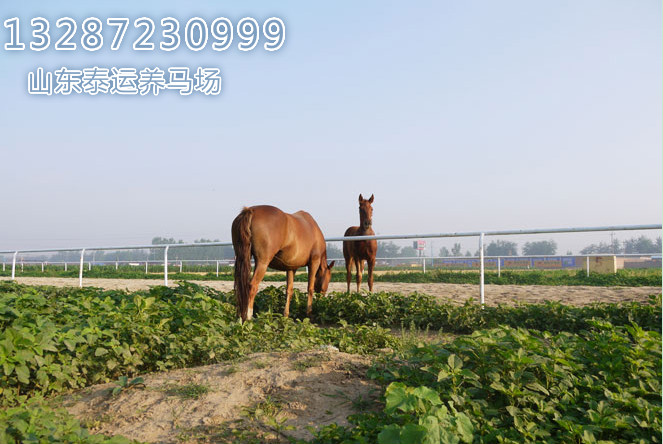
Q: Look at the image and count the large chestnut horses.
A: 2